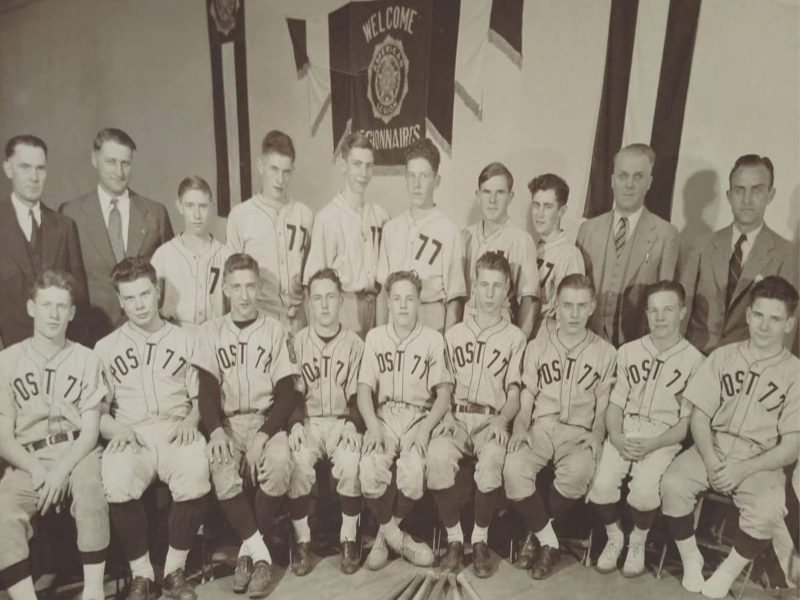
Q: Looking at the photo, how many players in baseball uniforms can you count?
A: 15